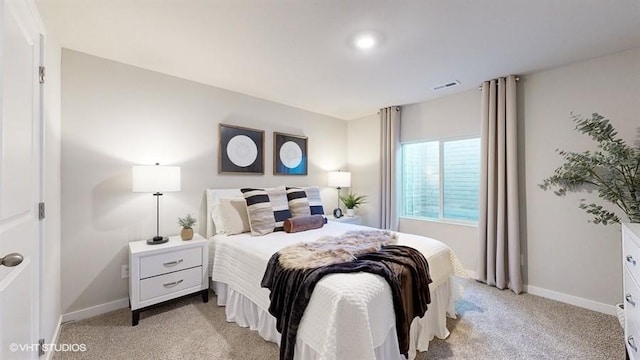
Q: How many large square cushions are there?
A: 2